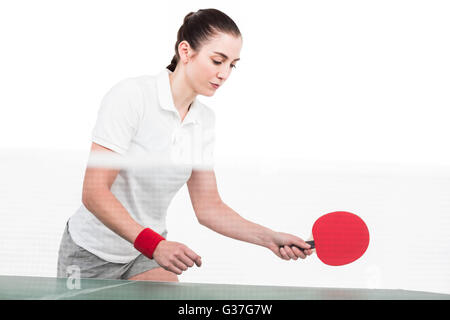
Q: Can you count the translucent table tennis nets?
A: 1